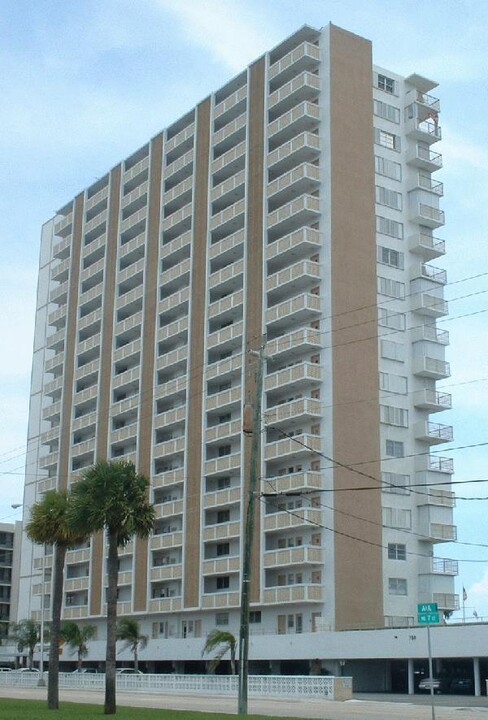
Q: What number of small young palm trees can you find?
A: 4